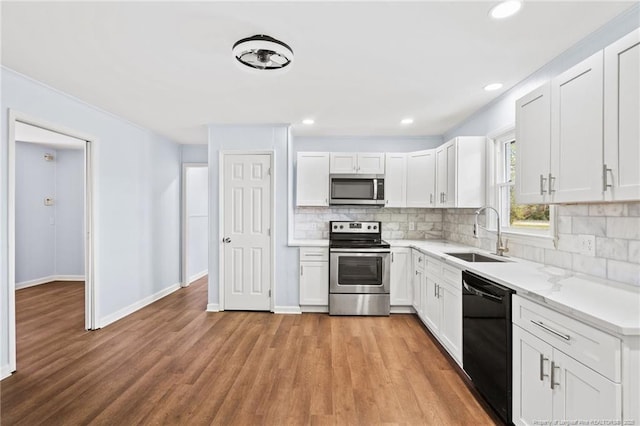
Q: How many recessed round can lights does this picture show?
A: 4